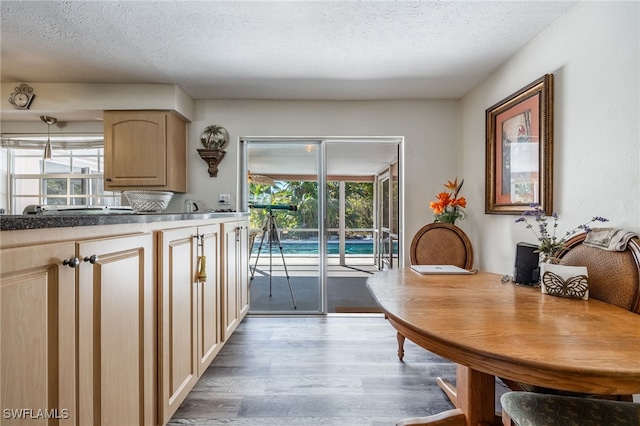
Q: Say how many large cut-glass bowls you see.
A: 1